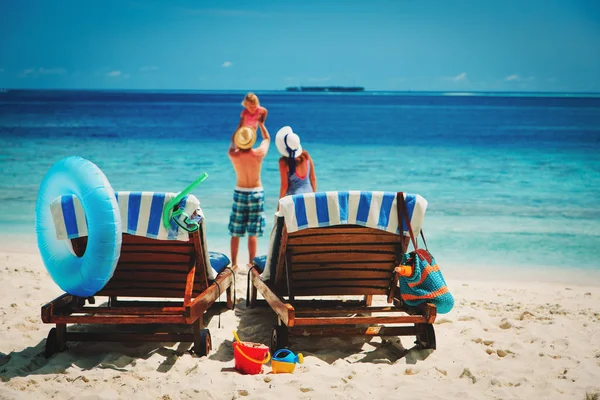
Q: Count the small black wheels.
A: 4